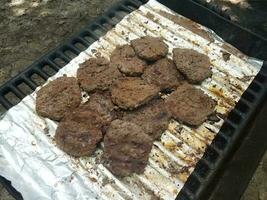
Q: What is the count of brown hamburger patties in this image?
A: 12